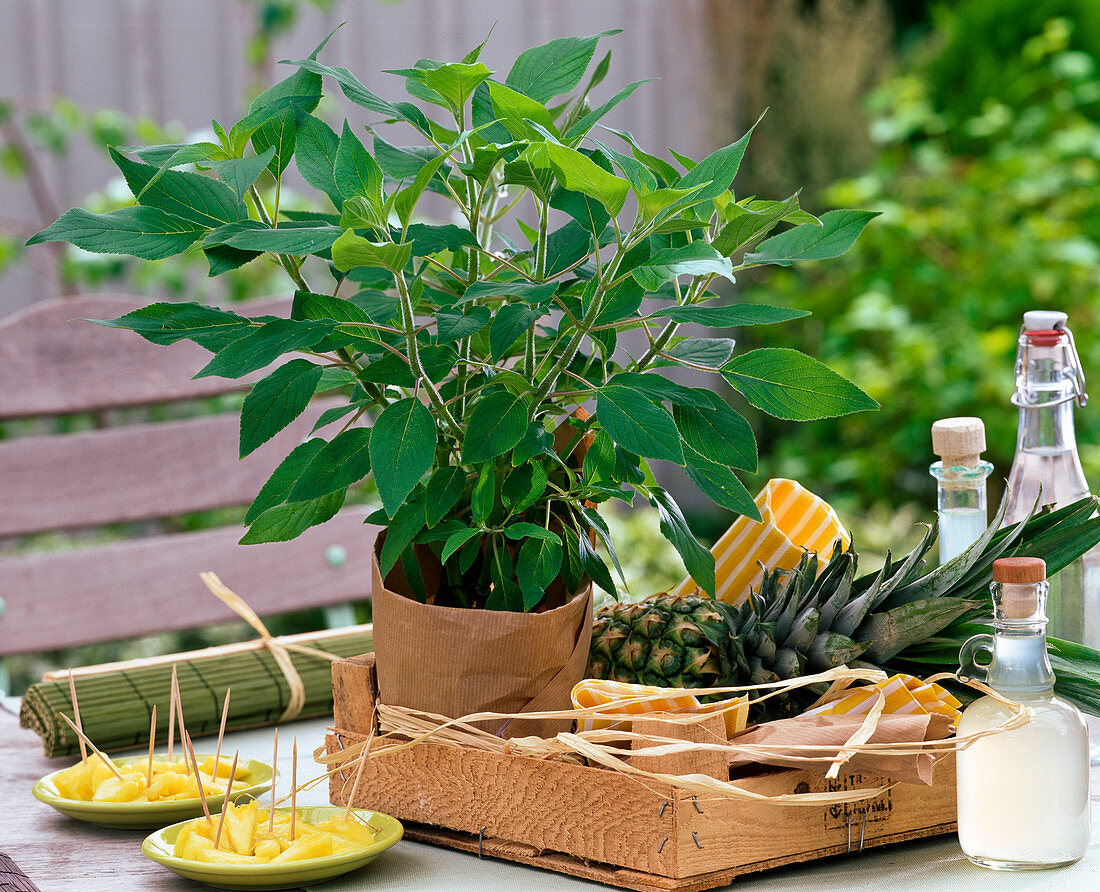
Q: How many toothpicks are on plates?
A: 11